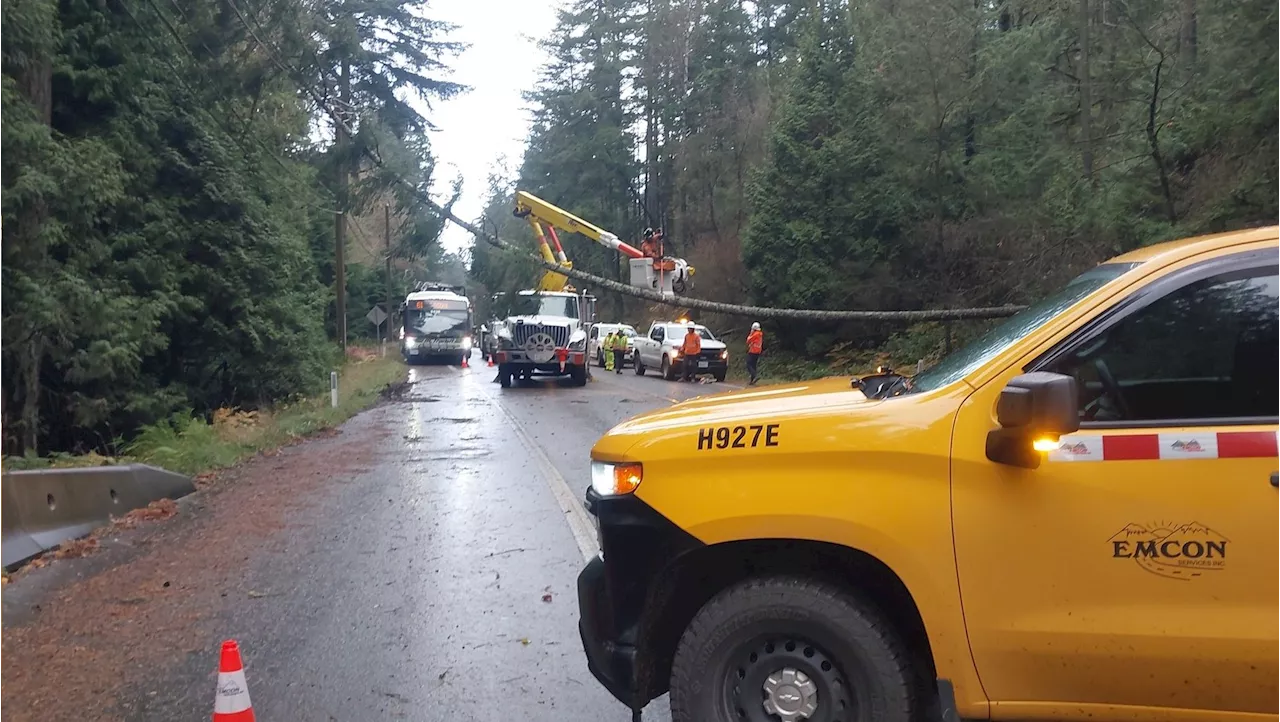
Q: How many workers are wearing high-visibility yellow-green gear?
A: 2